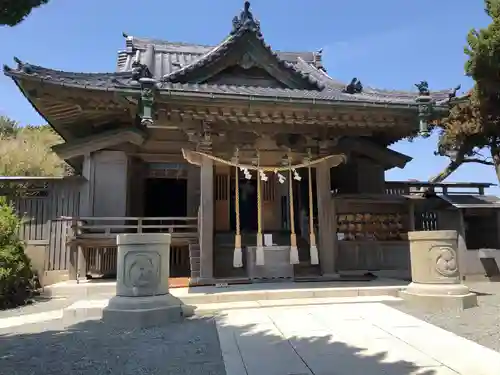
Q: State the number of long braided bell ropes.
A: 4